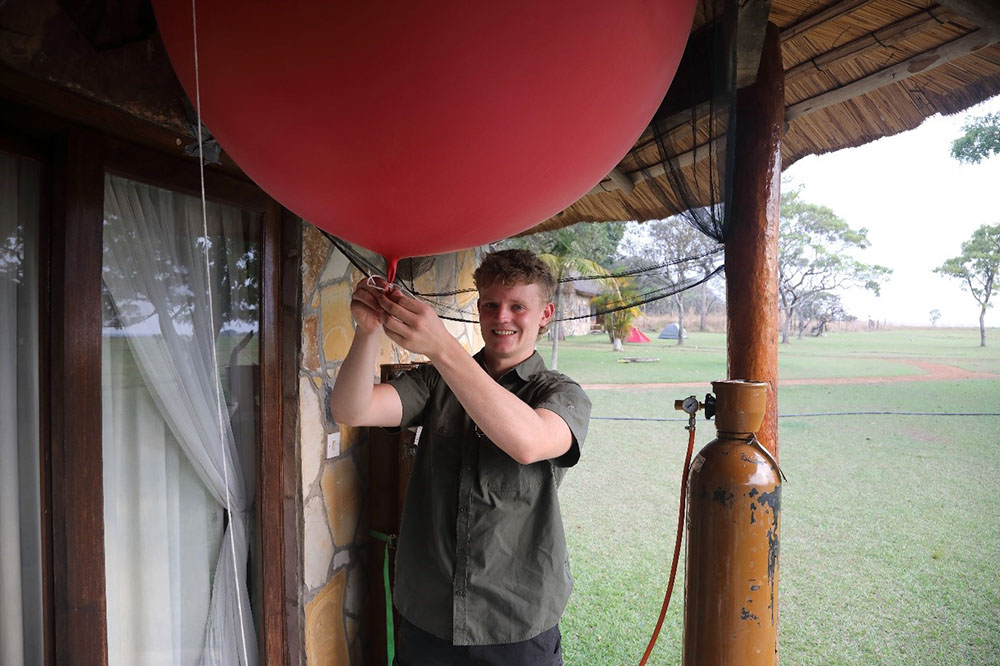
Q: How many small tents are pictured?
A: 2